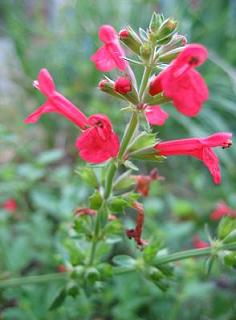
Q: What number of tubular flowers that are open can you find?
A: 5